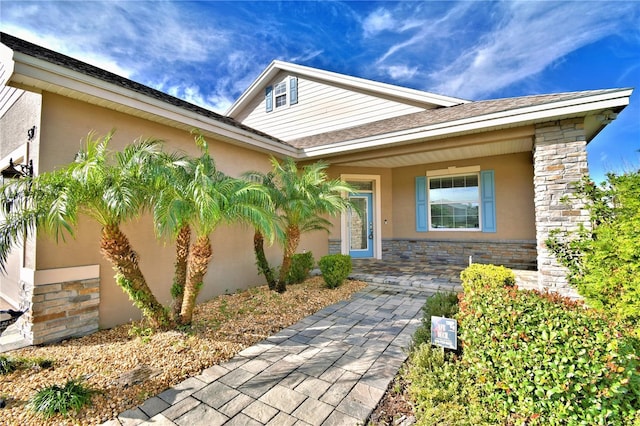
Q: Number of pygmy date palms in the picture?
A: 5